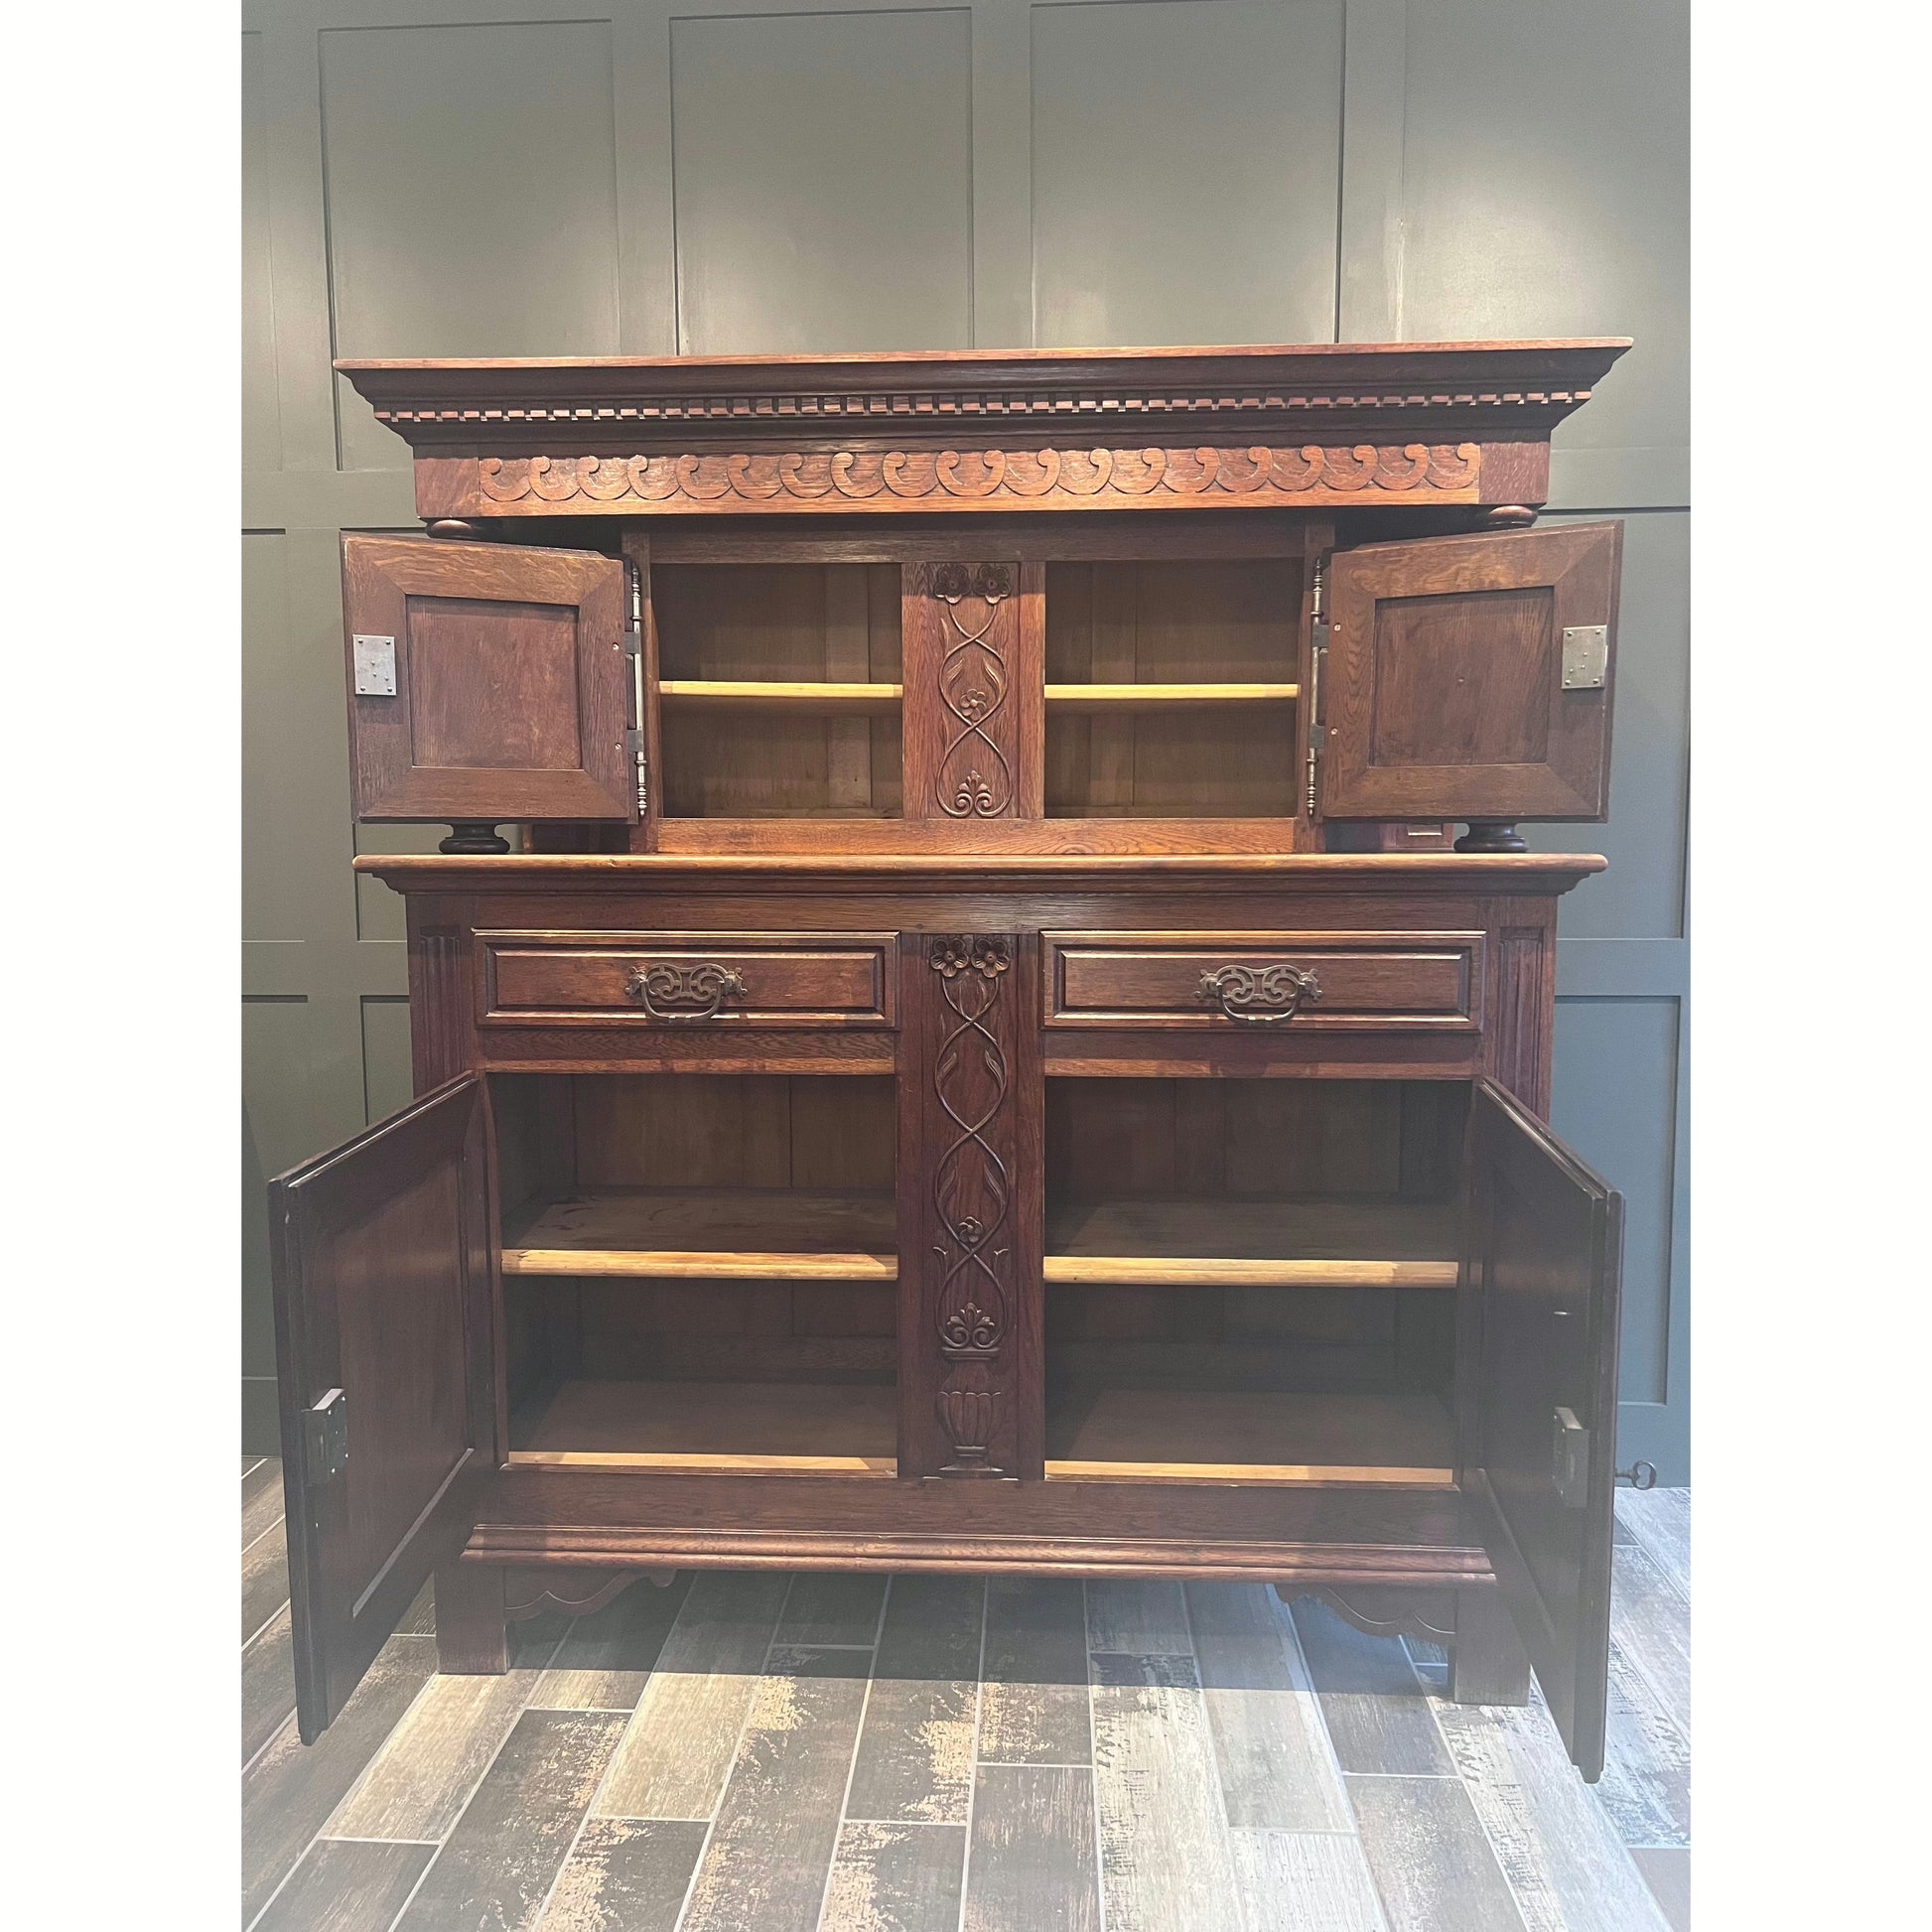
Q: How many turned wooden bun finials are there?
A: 4